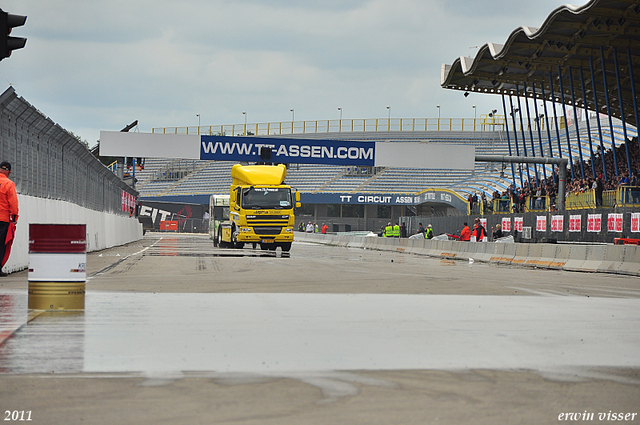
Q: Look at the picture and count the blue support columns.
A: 14